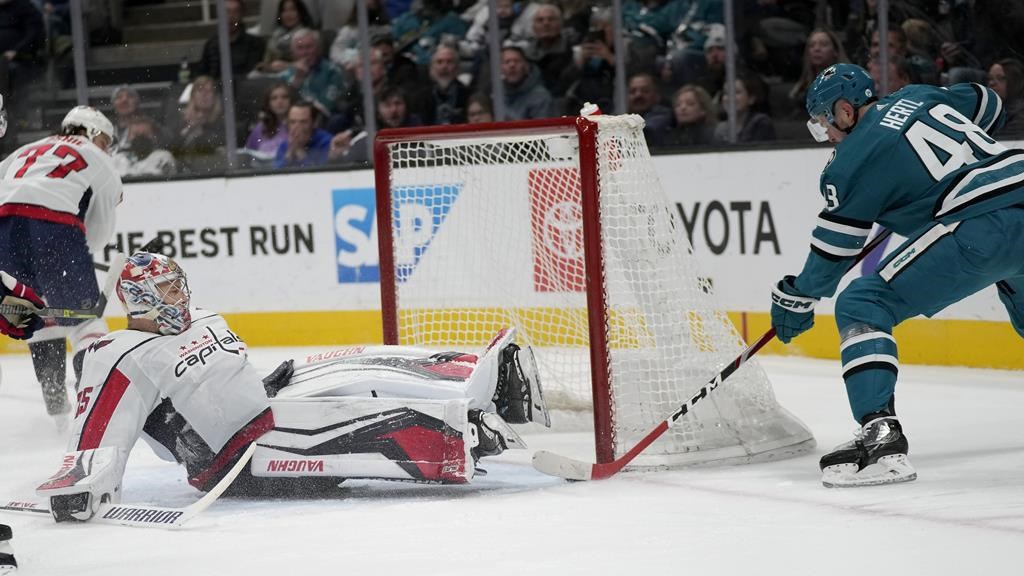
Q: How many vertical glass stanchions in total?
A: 7